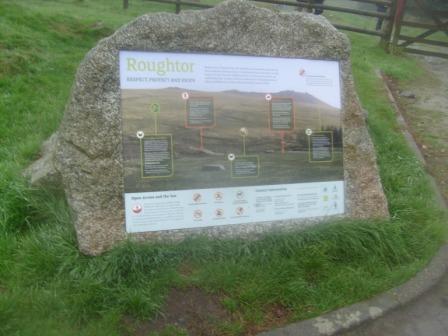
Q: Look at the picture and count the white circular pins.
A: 5